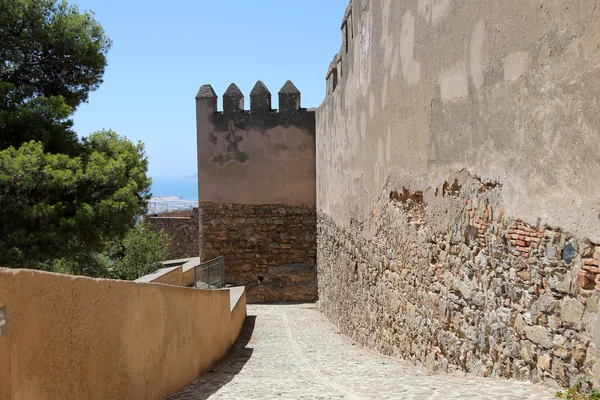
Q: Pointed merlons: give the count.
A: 4